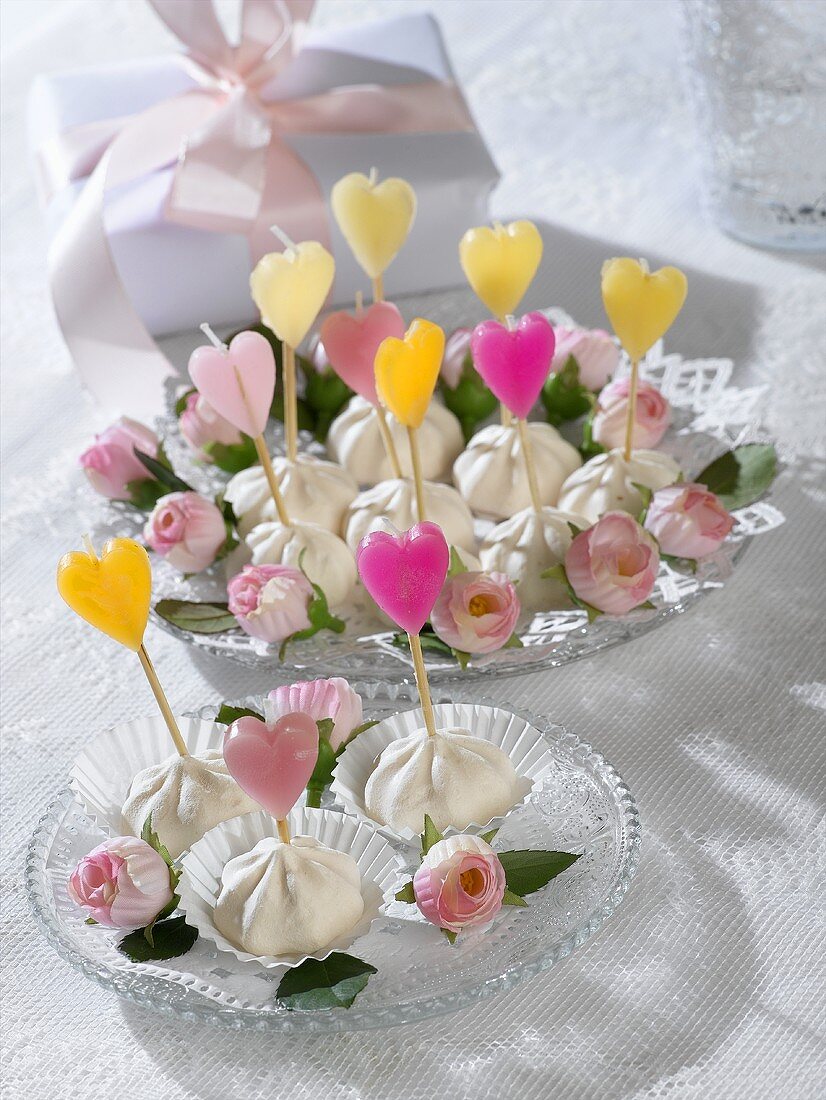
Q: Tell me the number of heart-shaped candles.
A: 11